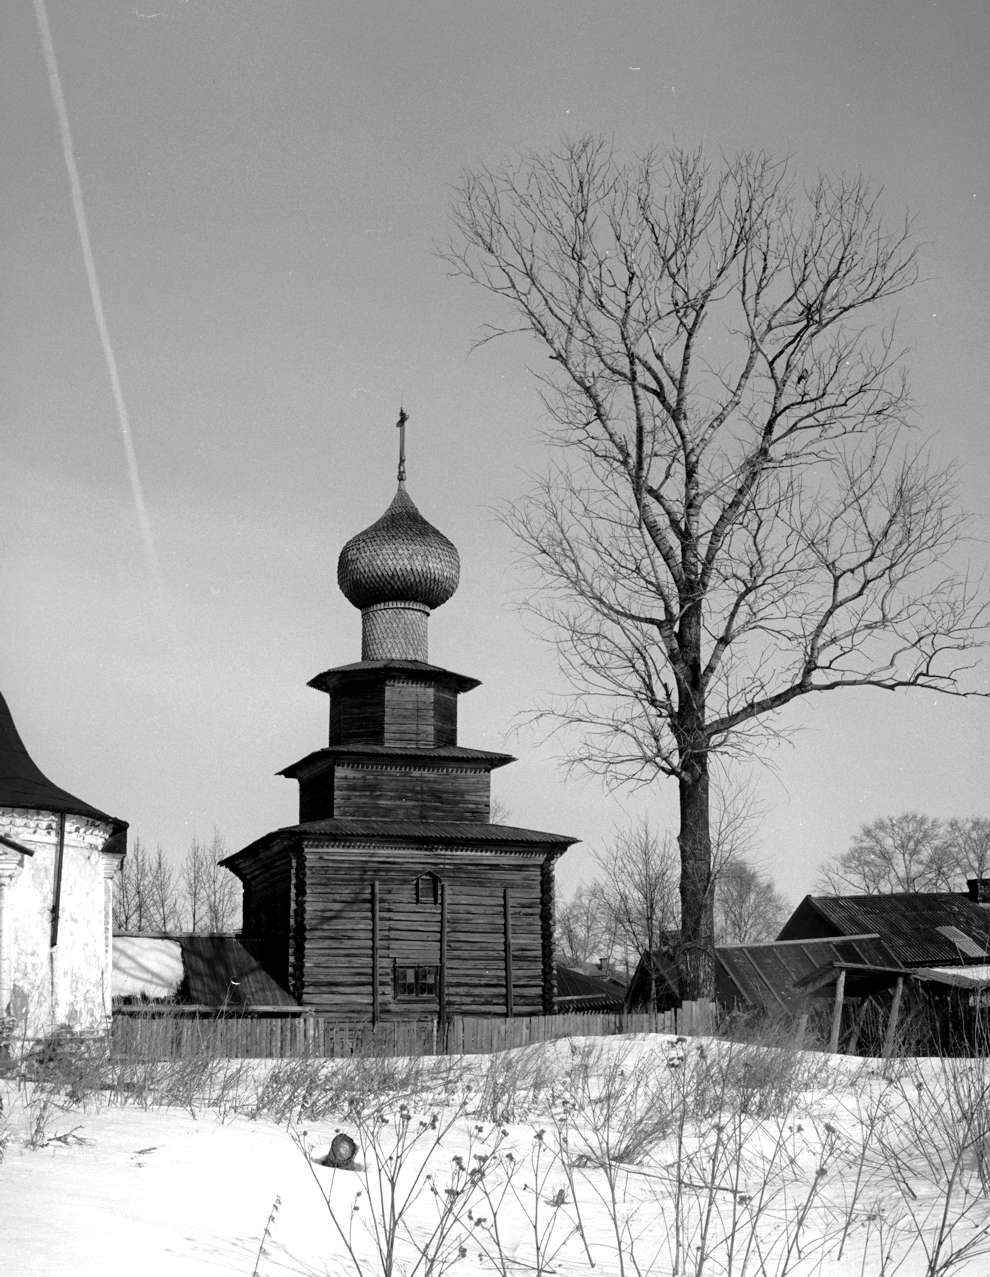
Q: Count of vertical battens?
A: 3